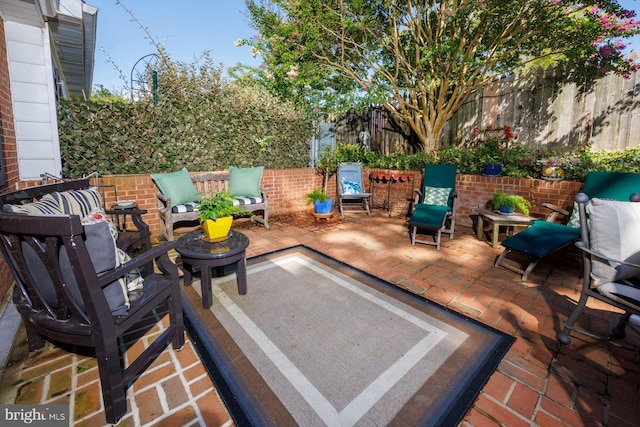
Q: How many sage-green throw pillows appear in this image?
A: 2